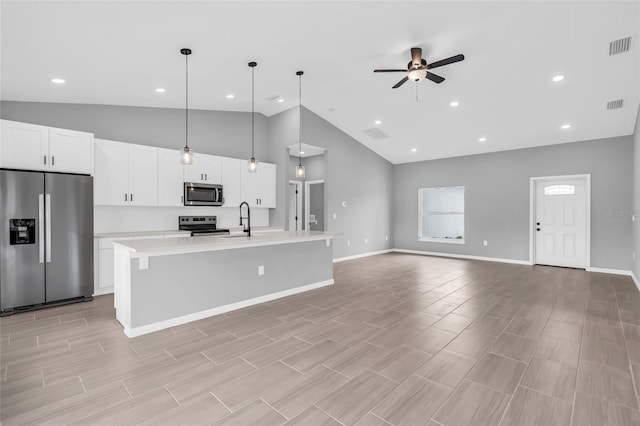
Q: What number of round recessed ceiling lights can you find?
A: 11